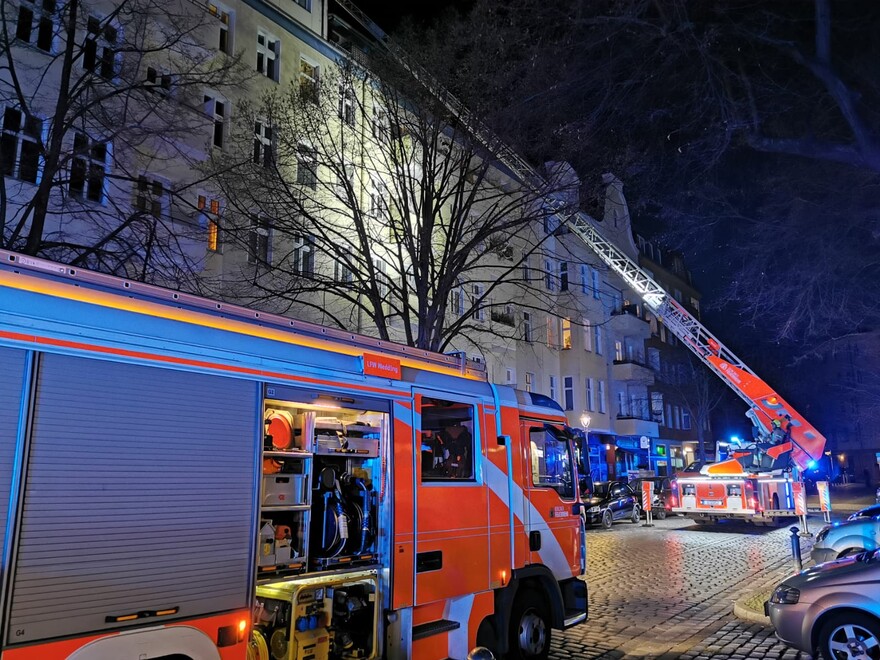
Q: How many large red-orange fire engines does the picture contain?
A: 2